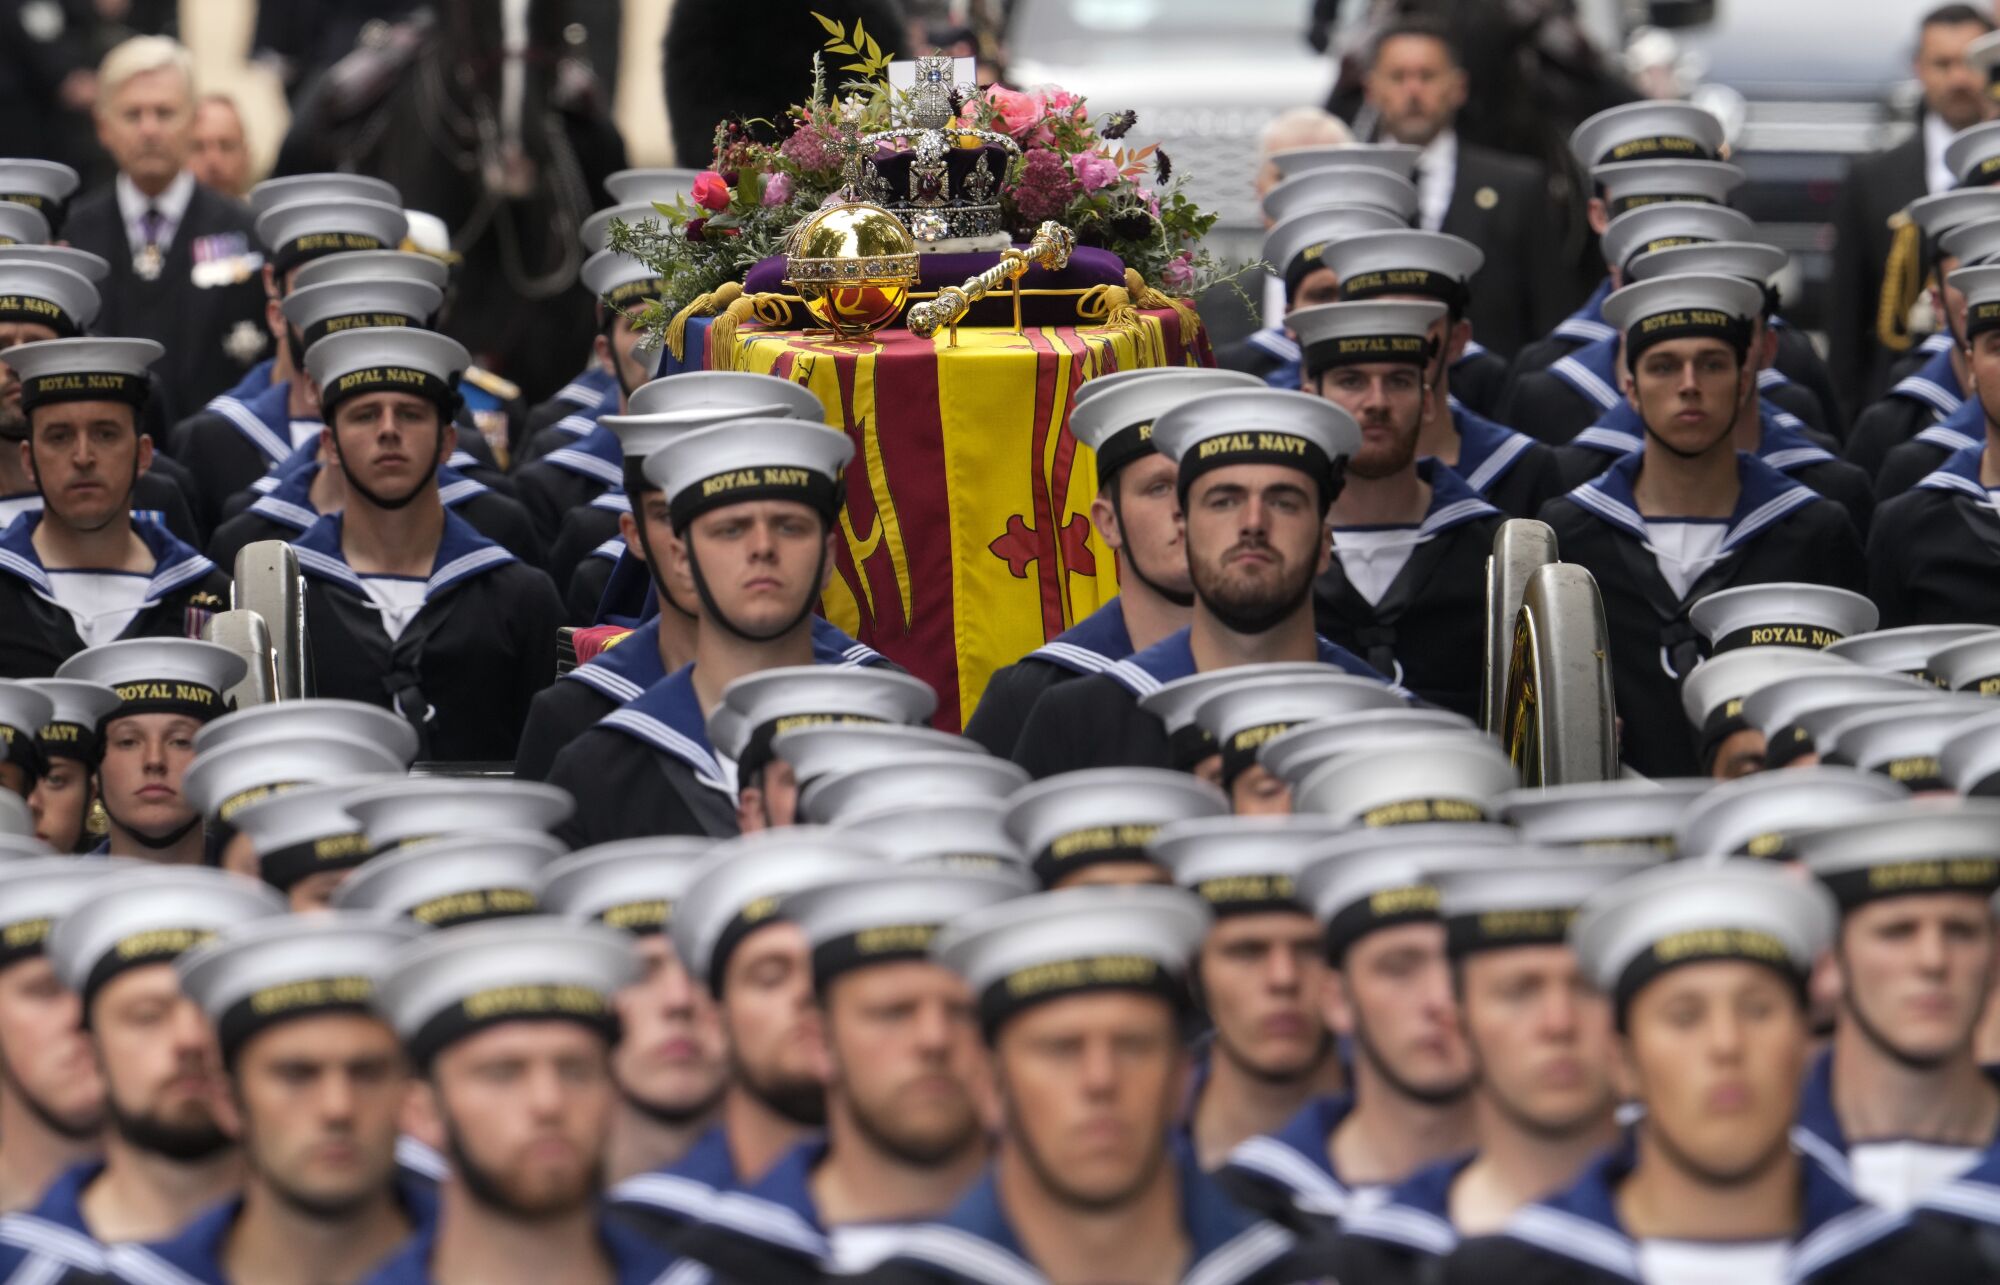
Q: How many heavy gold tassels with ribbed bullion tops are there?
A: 4